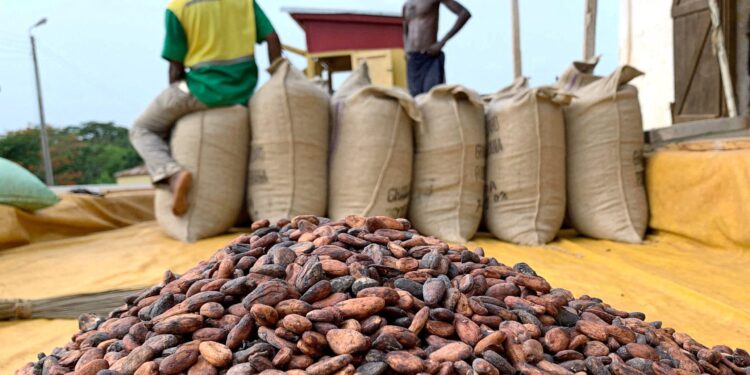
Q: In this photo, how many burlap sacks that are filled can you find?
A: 6